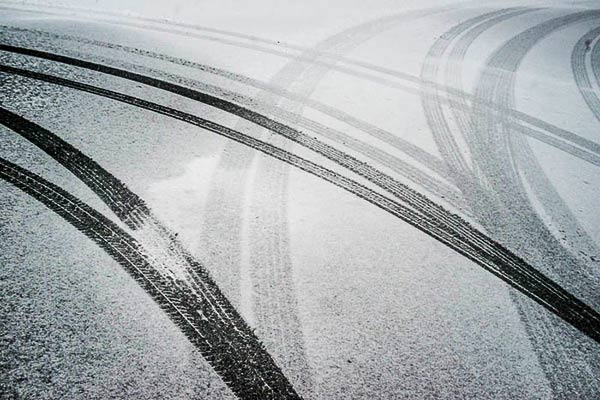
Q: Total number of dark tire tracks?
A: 4